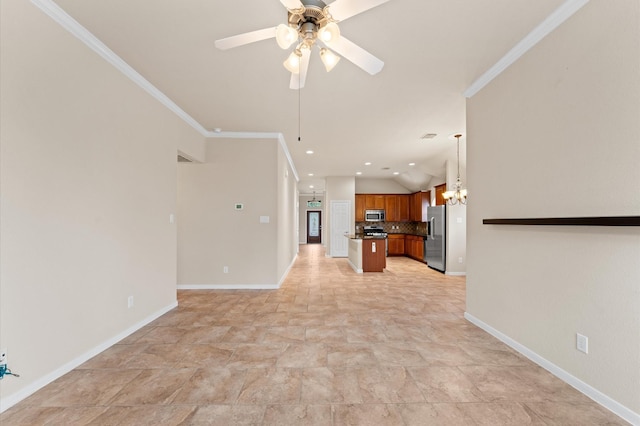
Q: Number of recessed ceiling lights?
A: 7